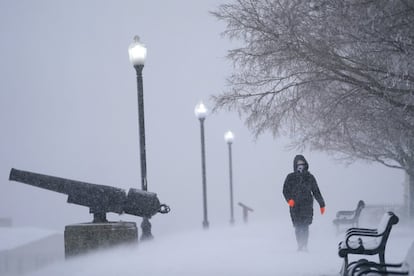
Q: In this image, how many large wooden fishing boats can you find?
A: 0